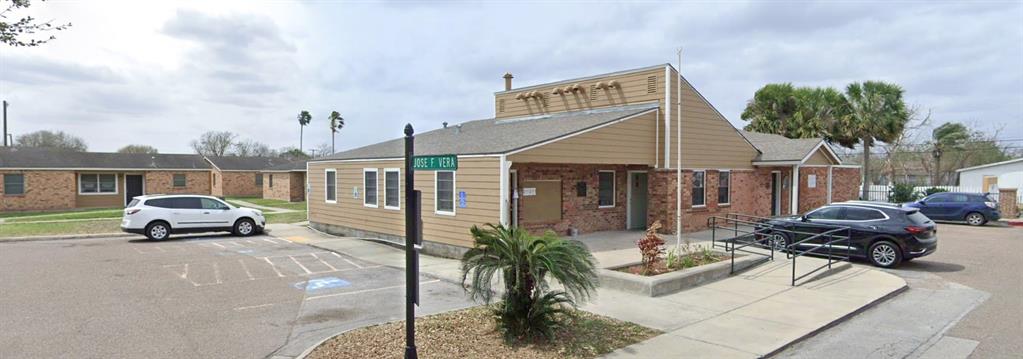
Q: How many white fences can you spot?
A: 1